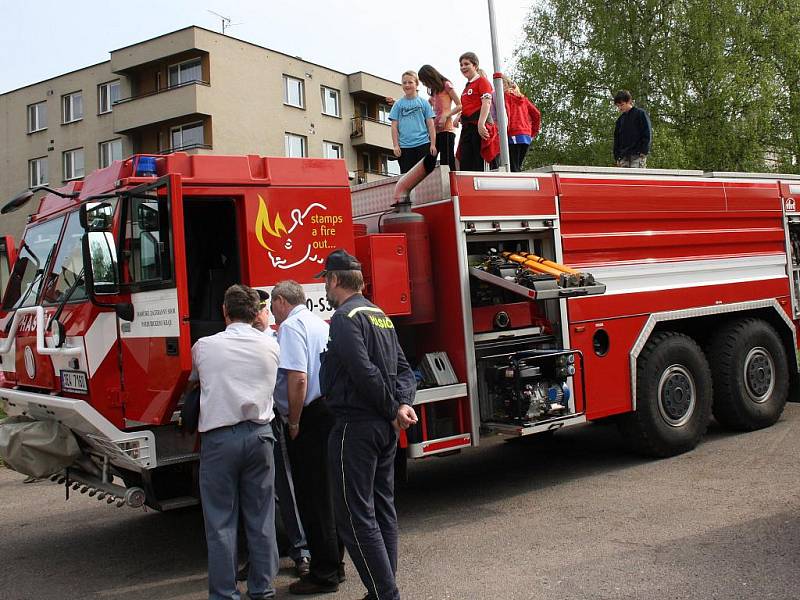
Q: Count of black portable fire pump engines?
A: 1